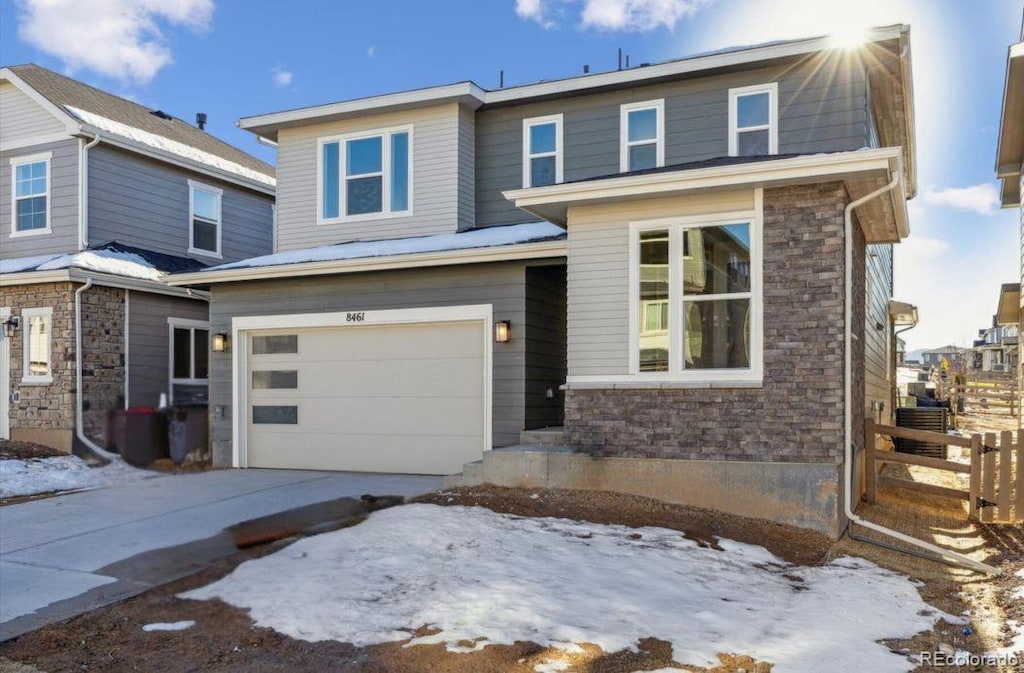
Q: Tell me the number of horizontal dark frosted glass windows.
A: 3